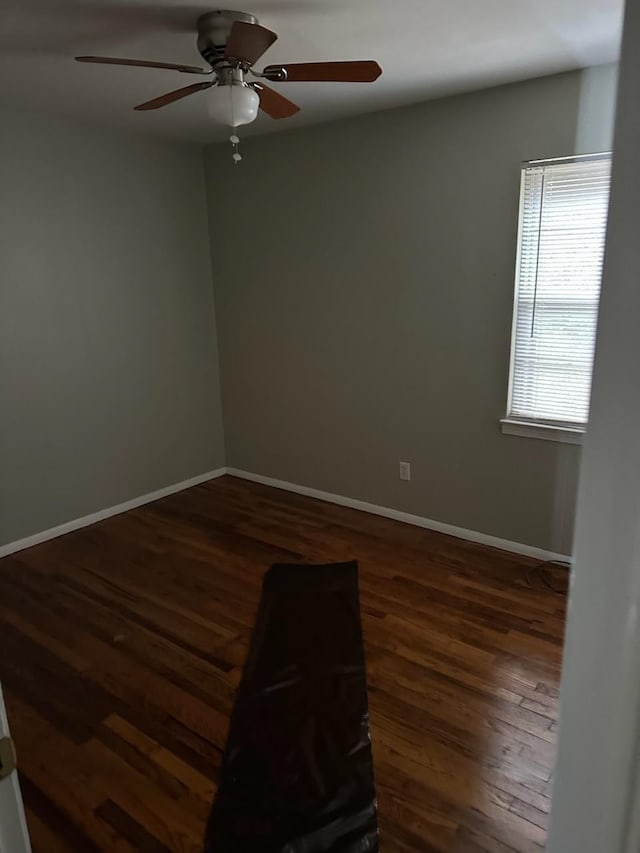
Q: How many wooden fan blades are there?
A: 5